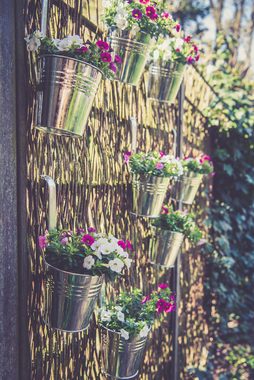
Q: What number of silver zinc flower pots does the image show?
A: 8